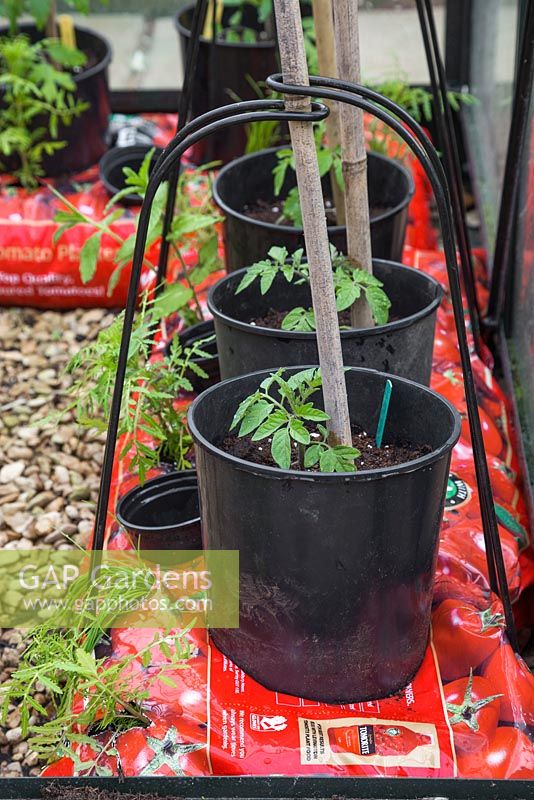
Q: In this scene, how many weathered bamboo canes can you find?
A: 3